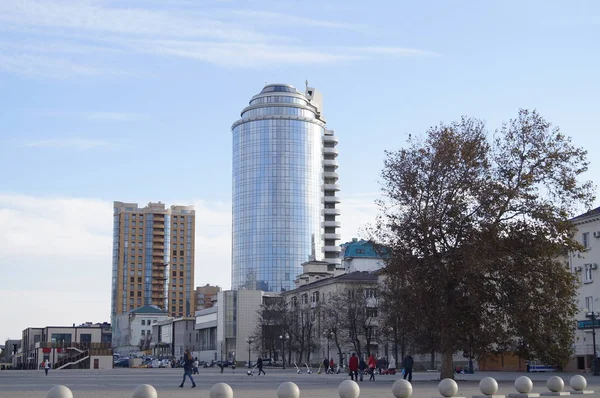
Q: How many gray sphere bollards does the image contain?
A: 11